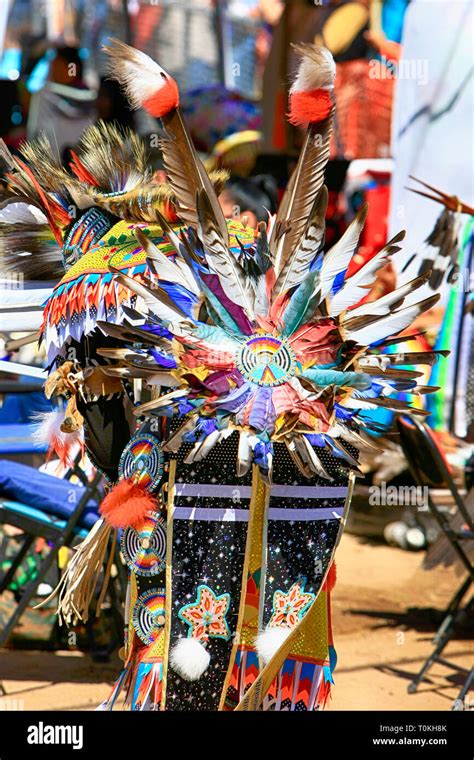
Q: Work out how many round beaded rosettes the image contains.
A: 4